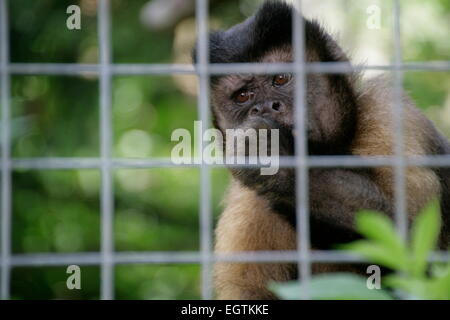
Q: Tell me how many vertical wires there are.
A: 5